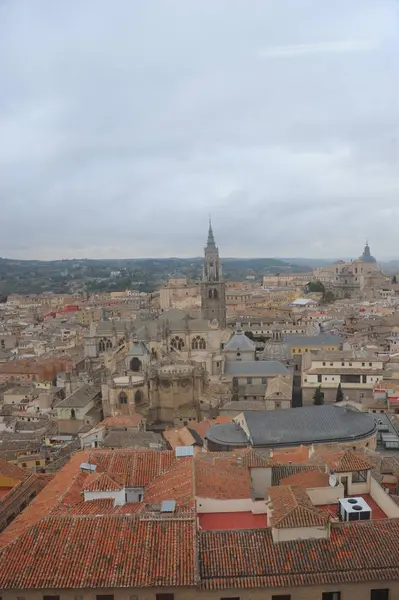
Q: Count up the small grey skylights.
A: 3